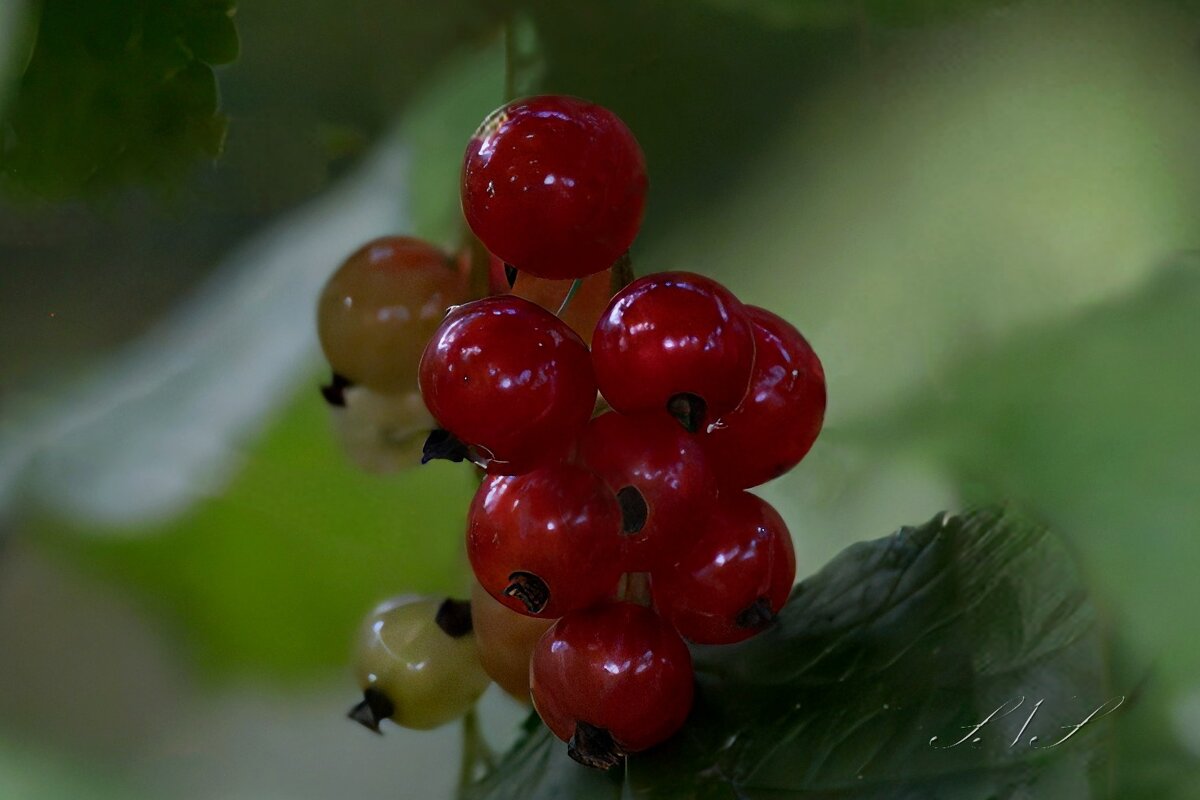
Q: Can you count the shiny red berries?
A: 8